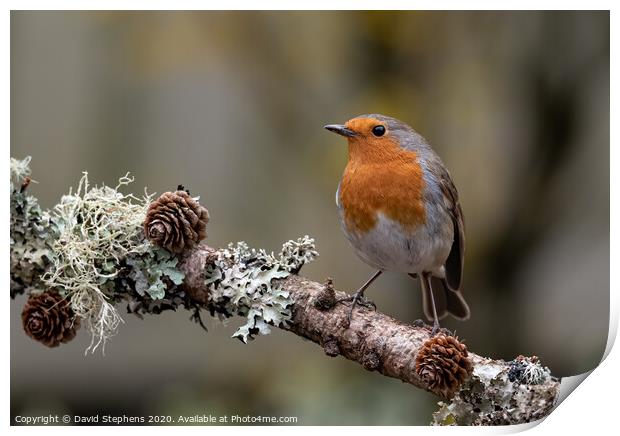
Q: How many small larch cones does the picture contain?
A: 3